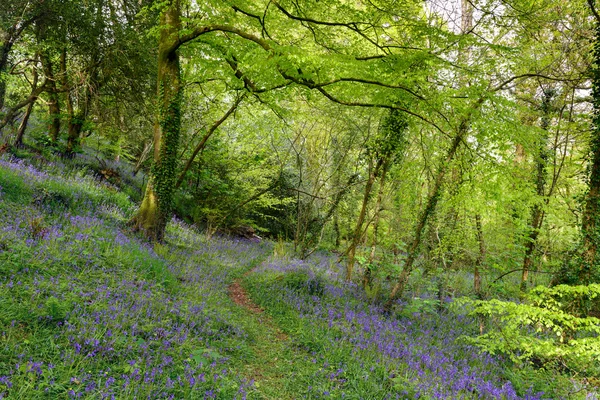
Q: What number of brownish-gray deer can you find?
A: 0